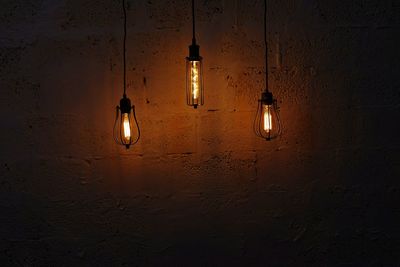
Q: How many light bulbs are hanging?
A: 3